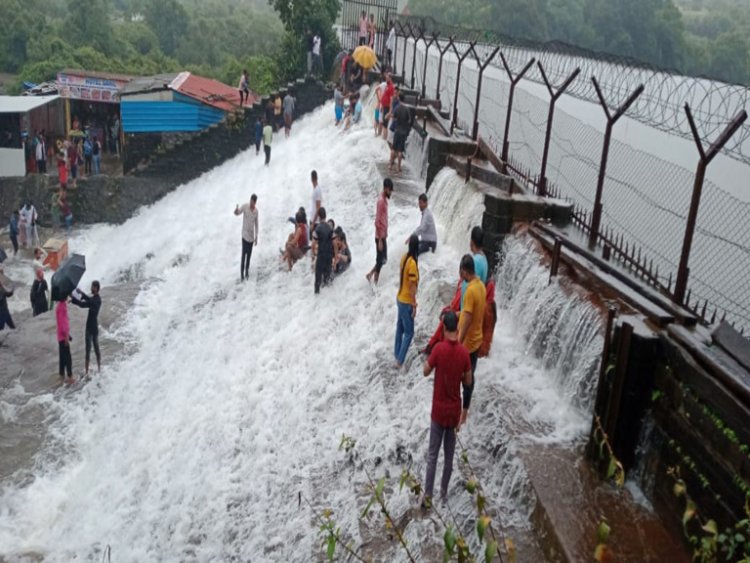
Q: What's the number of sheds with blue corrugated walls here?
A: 1